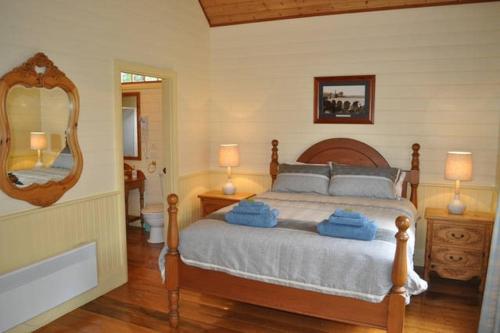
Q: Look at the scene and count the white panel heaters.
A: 1